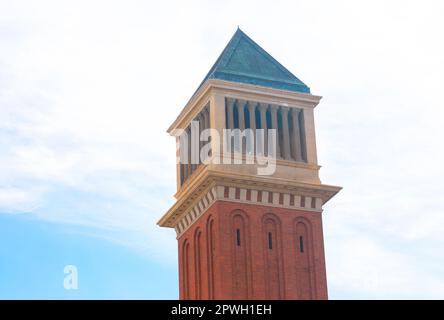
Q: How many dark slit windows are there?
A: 3